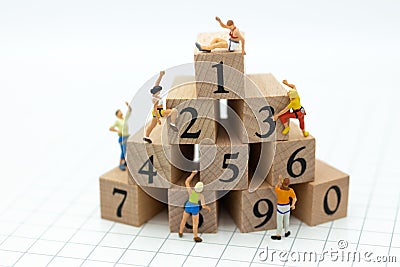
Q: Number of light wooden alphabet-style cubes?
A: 10